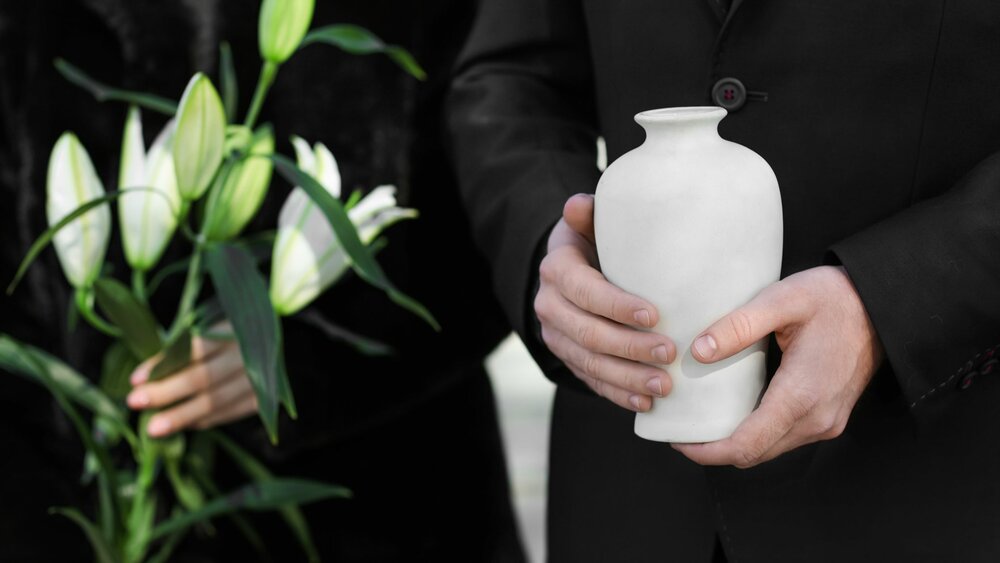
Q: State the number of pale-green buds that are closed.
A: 3